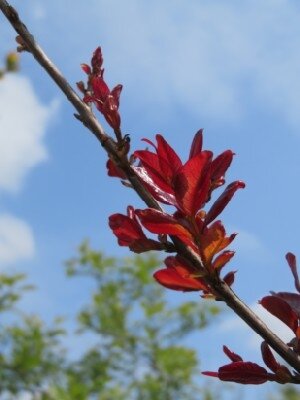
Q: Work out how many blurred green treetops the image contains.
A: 2